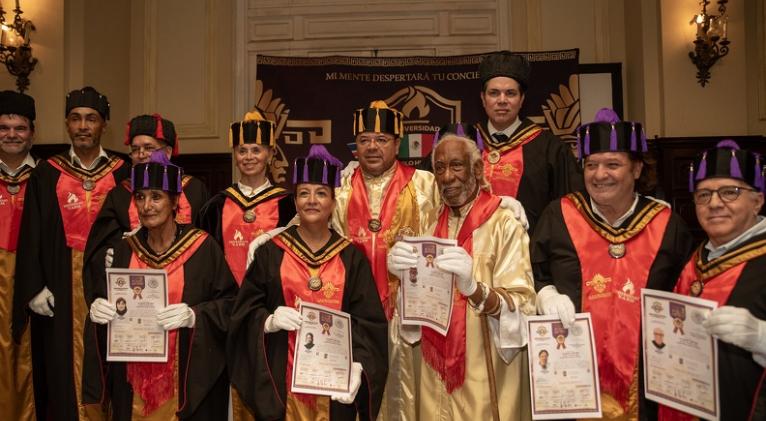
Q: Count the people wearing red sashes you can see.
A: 11